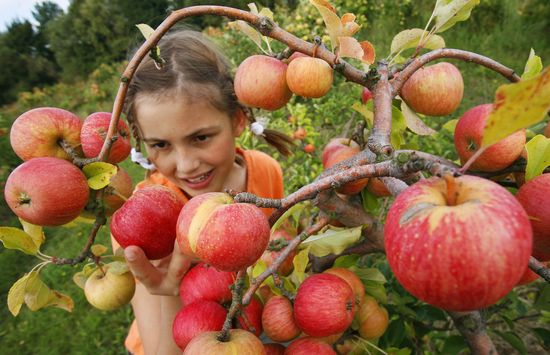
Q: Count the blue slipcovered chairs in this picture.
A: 0